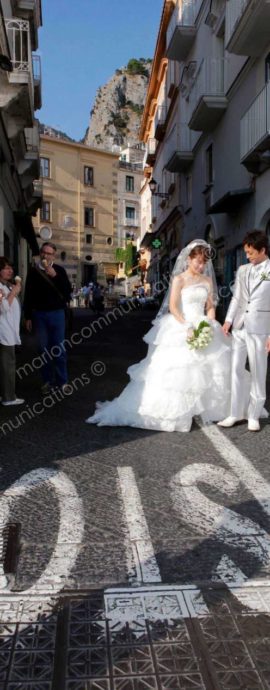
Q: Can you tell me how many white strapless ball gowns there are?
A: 1